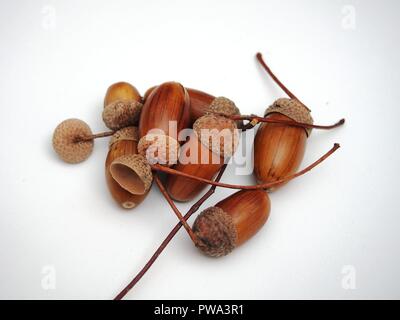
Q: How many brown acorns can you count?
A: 7